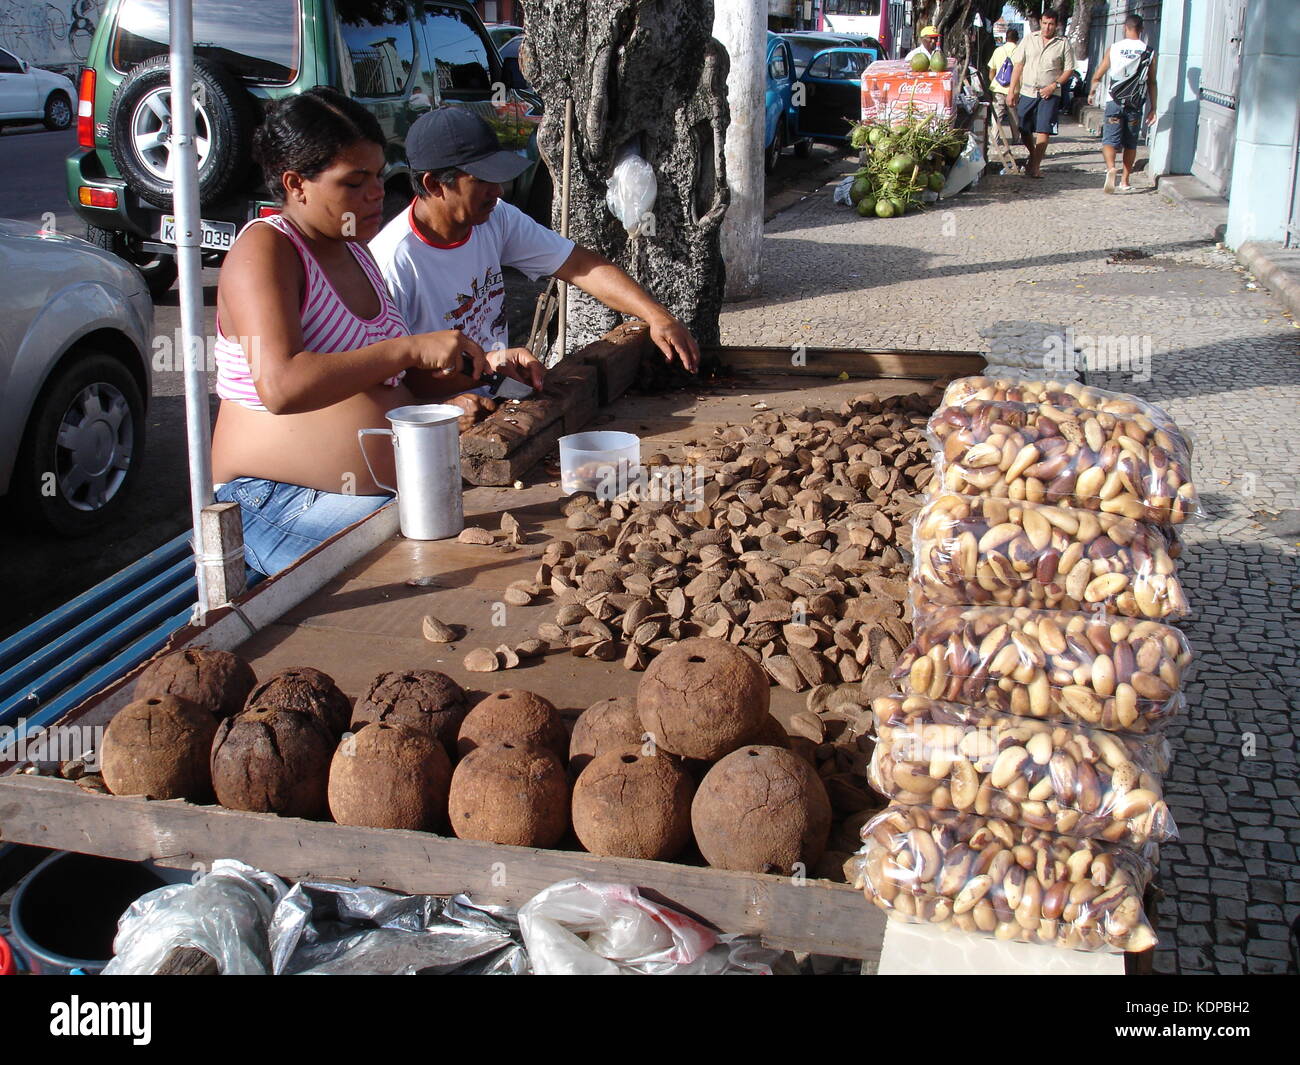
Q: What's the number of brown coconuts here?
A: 13